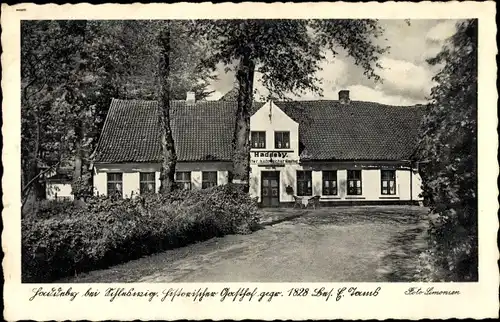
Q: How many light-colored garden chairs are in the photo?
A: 2